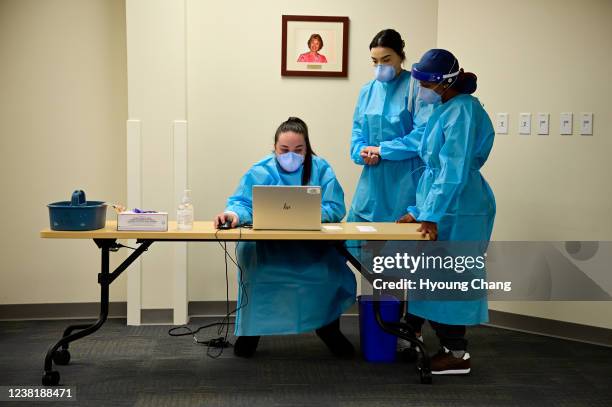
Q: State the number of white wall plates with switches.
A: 5